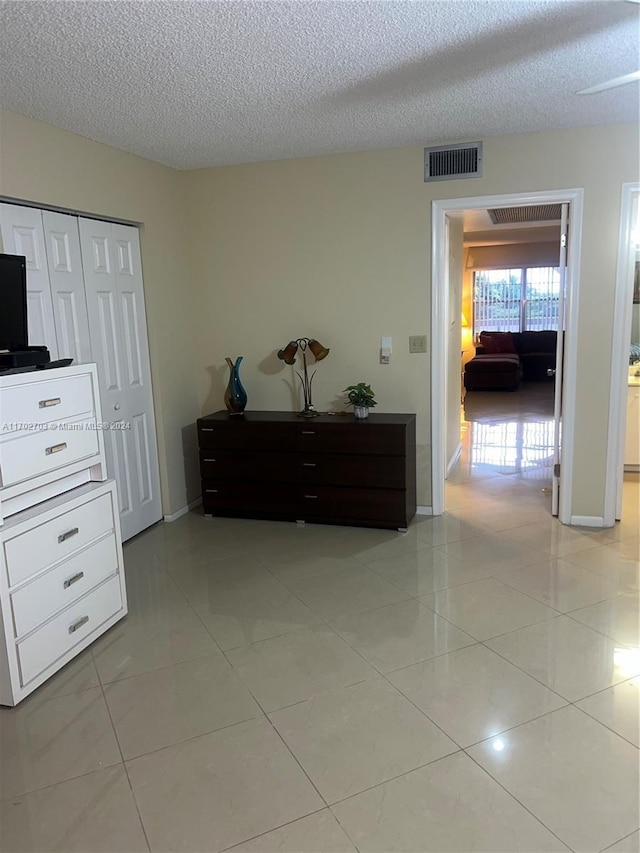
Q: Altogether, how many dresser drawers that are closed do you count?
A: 11